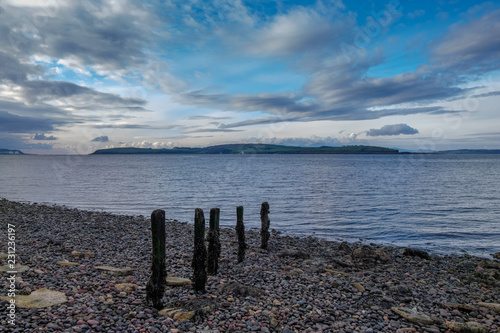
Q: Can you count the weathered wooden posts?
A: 5